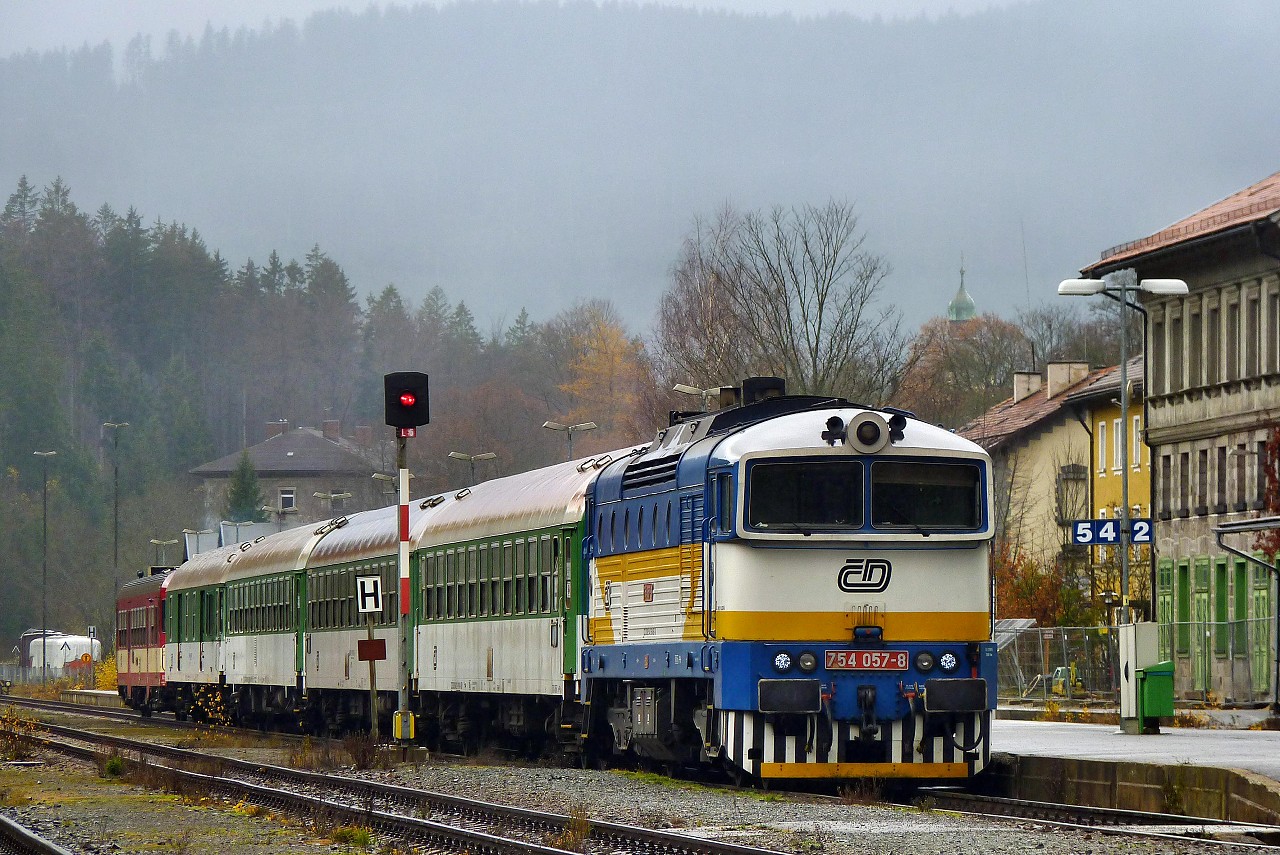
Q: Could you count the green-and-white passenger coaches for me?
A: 4